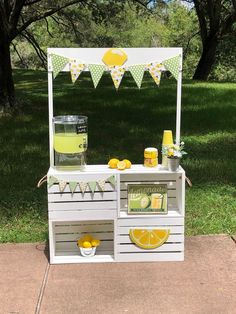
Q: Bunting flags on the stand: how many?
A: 14